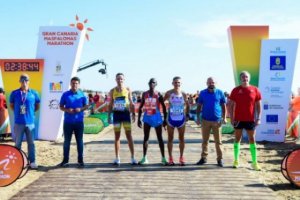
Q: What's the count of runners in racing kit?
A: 3